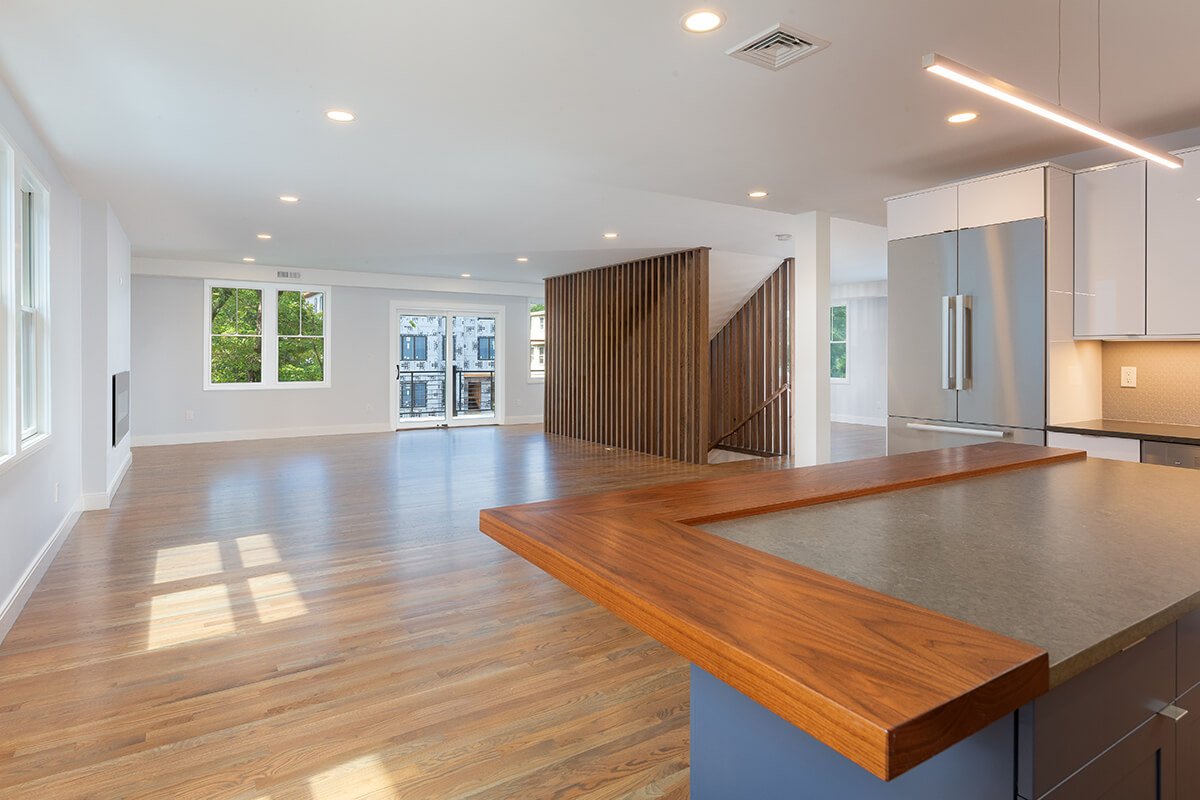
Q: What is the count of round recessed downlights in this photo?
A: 10